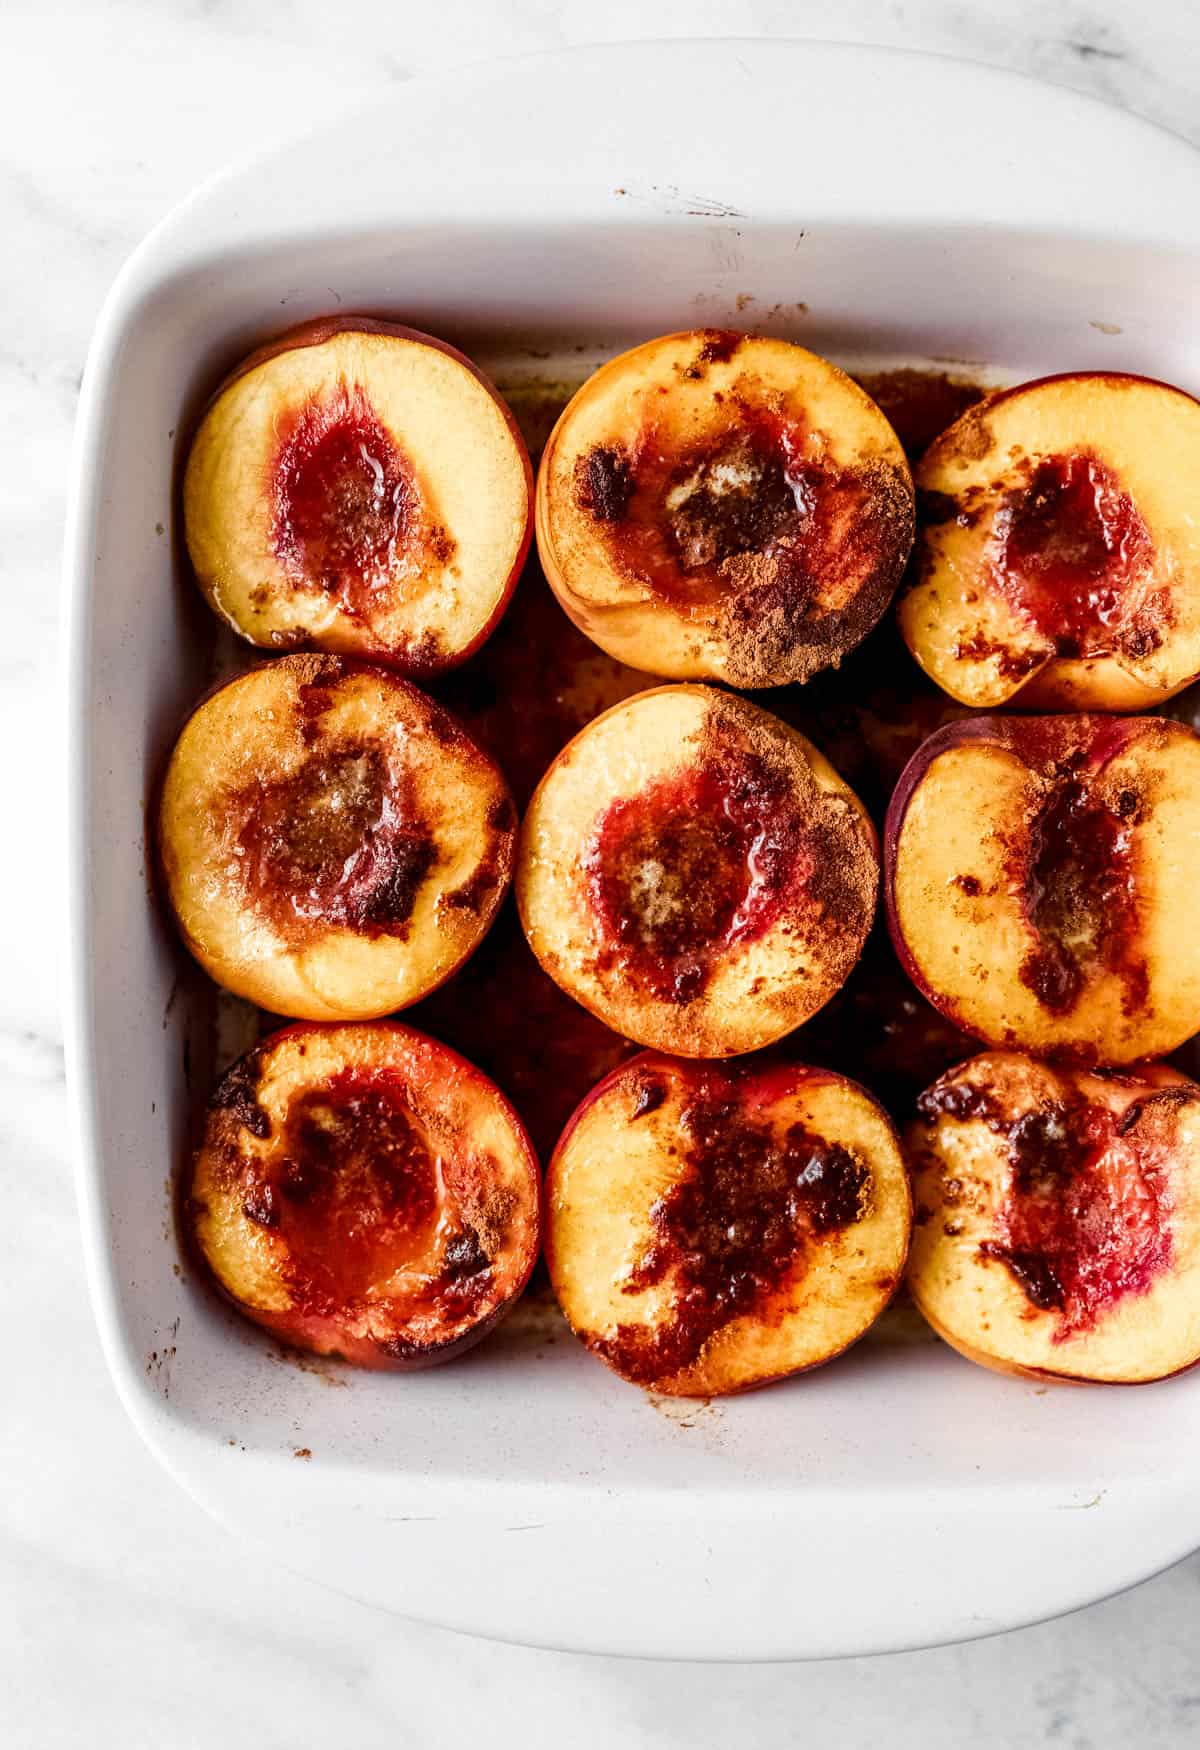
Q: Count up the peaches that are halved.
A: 9